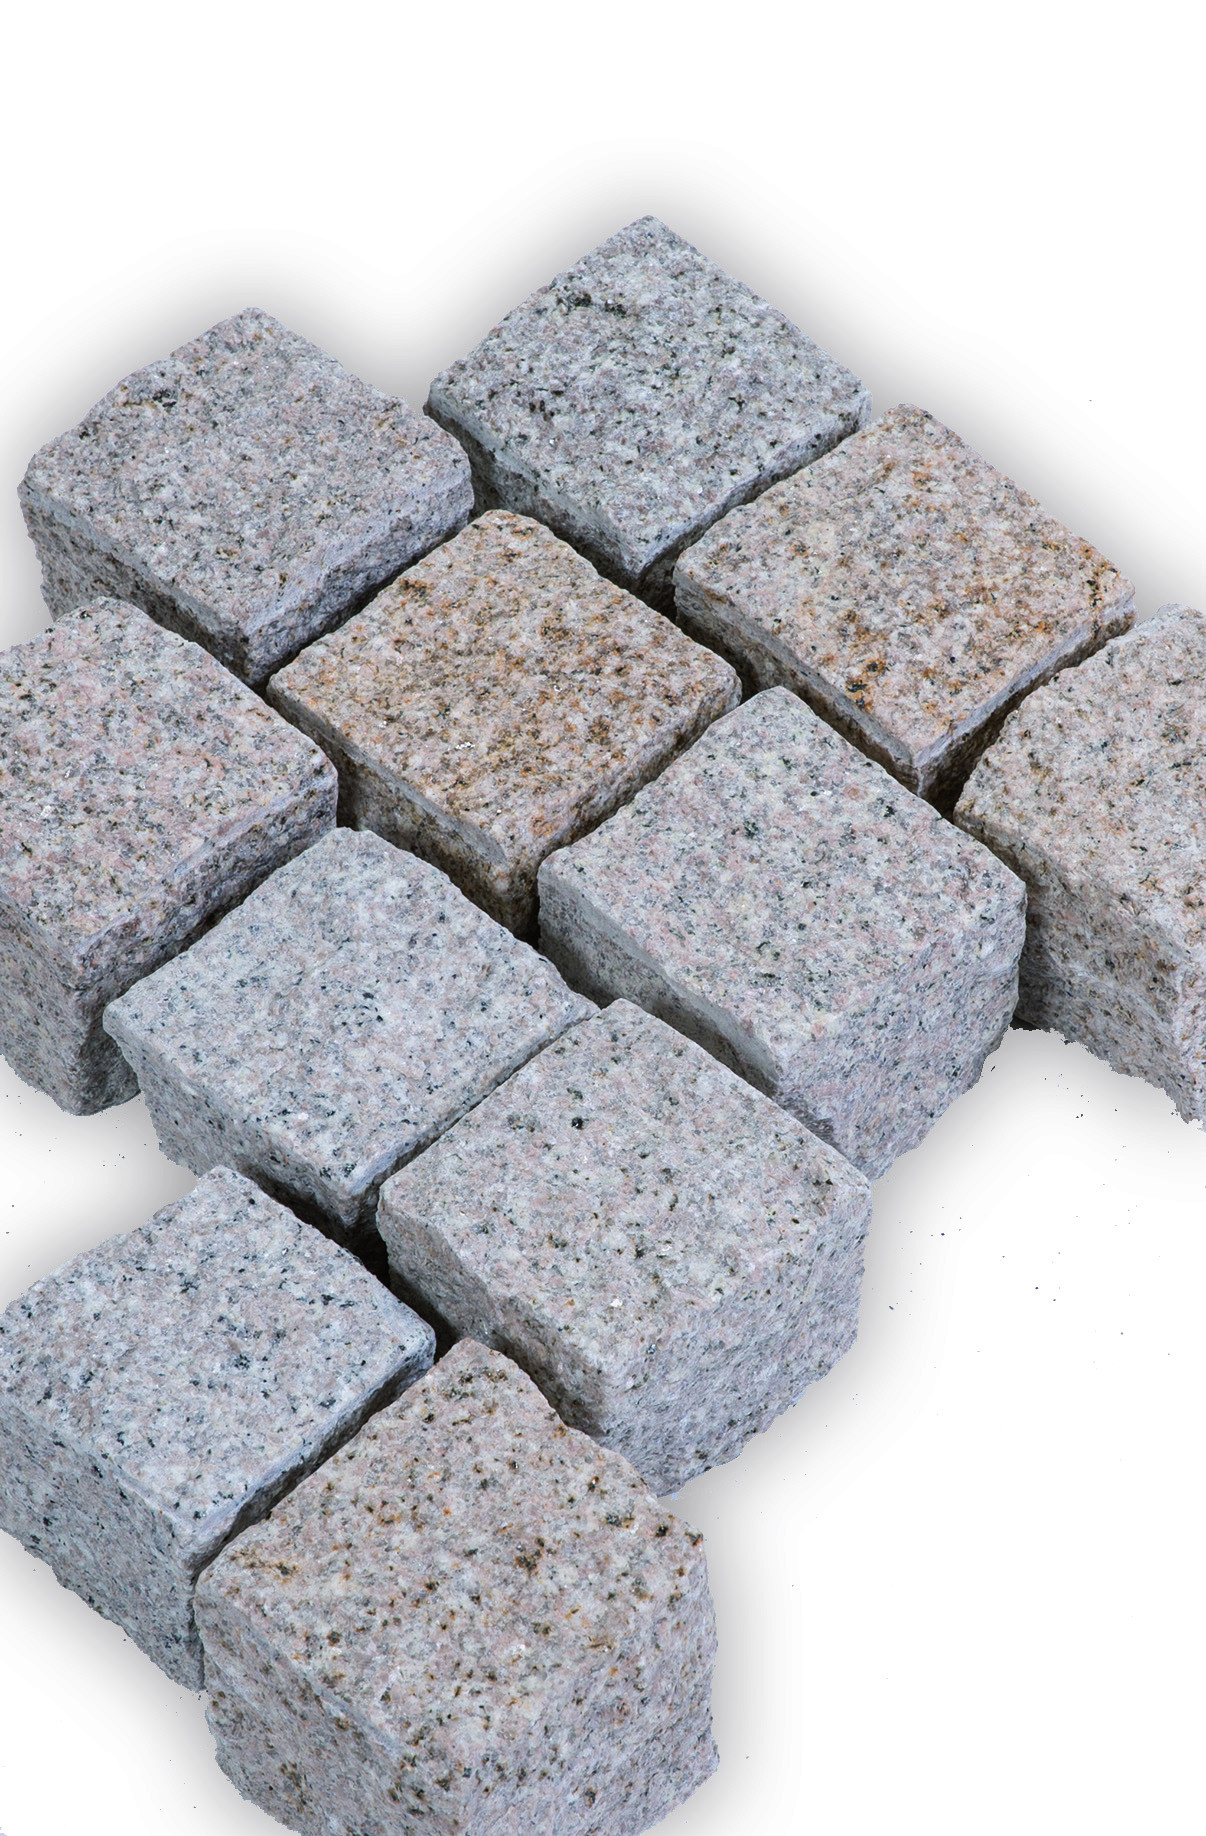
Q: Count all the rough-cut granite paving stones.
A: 11